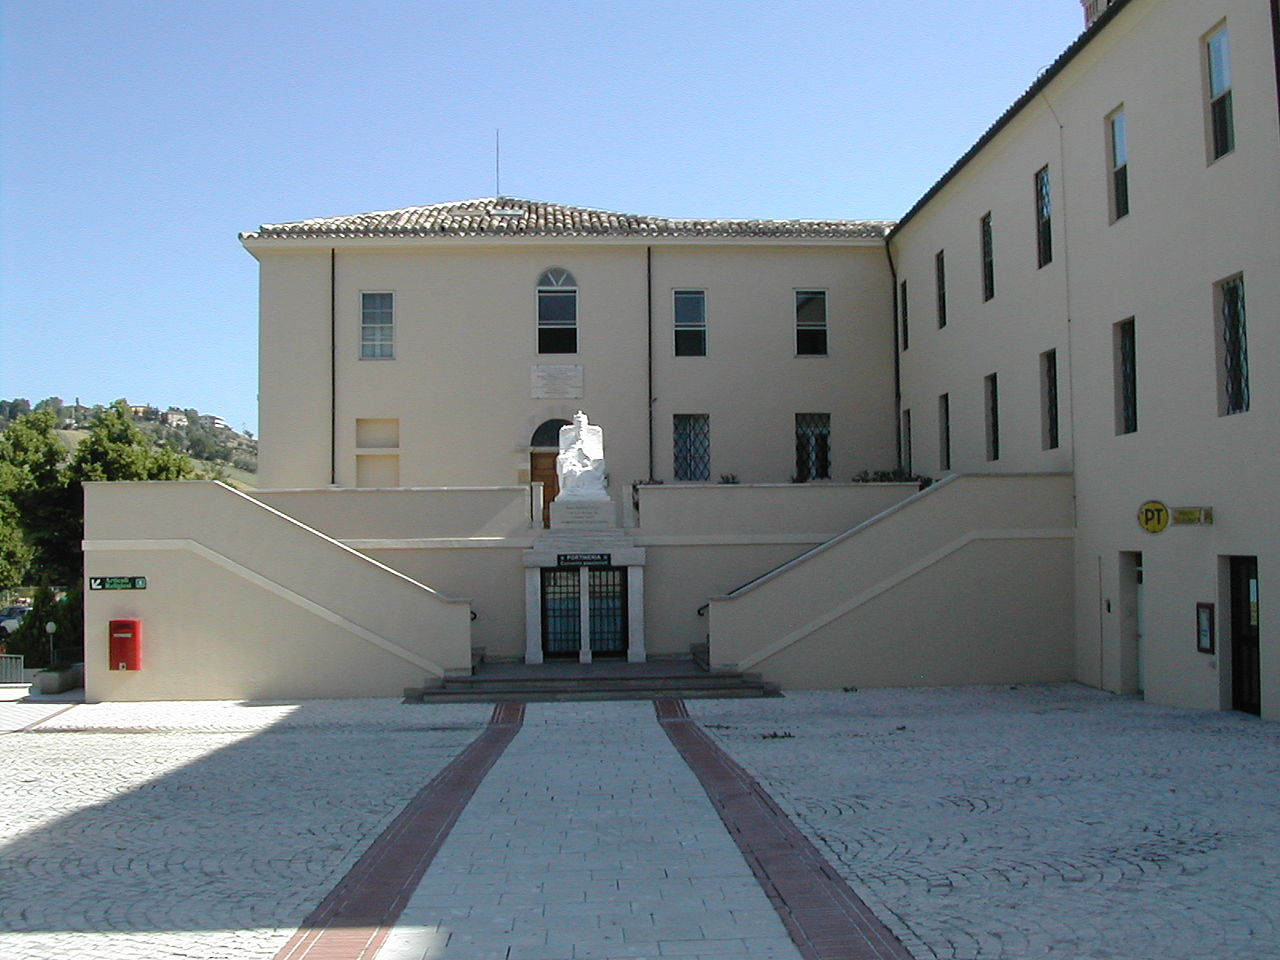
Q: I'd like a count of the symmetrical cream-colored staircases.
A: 2